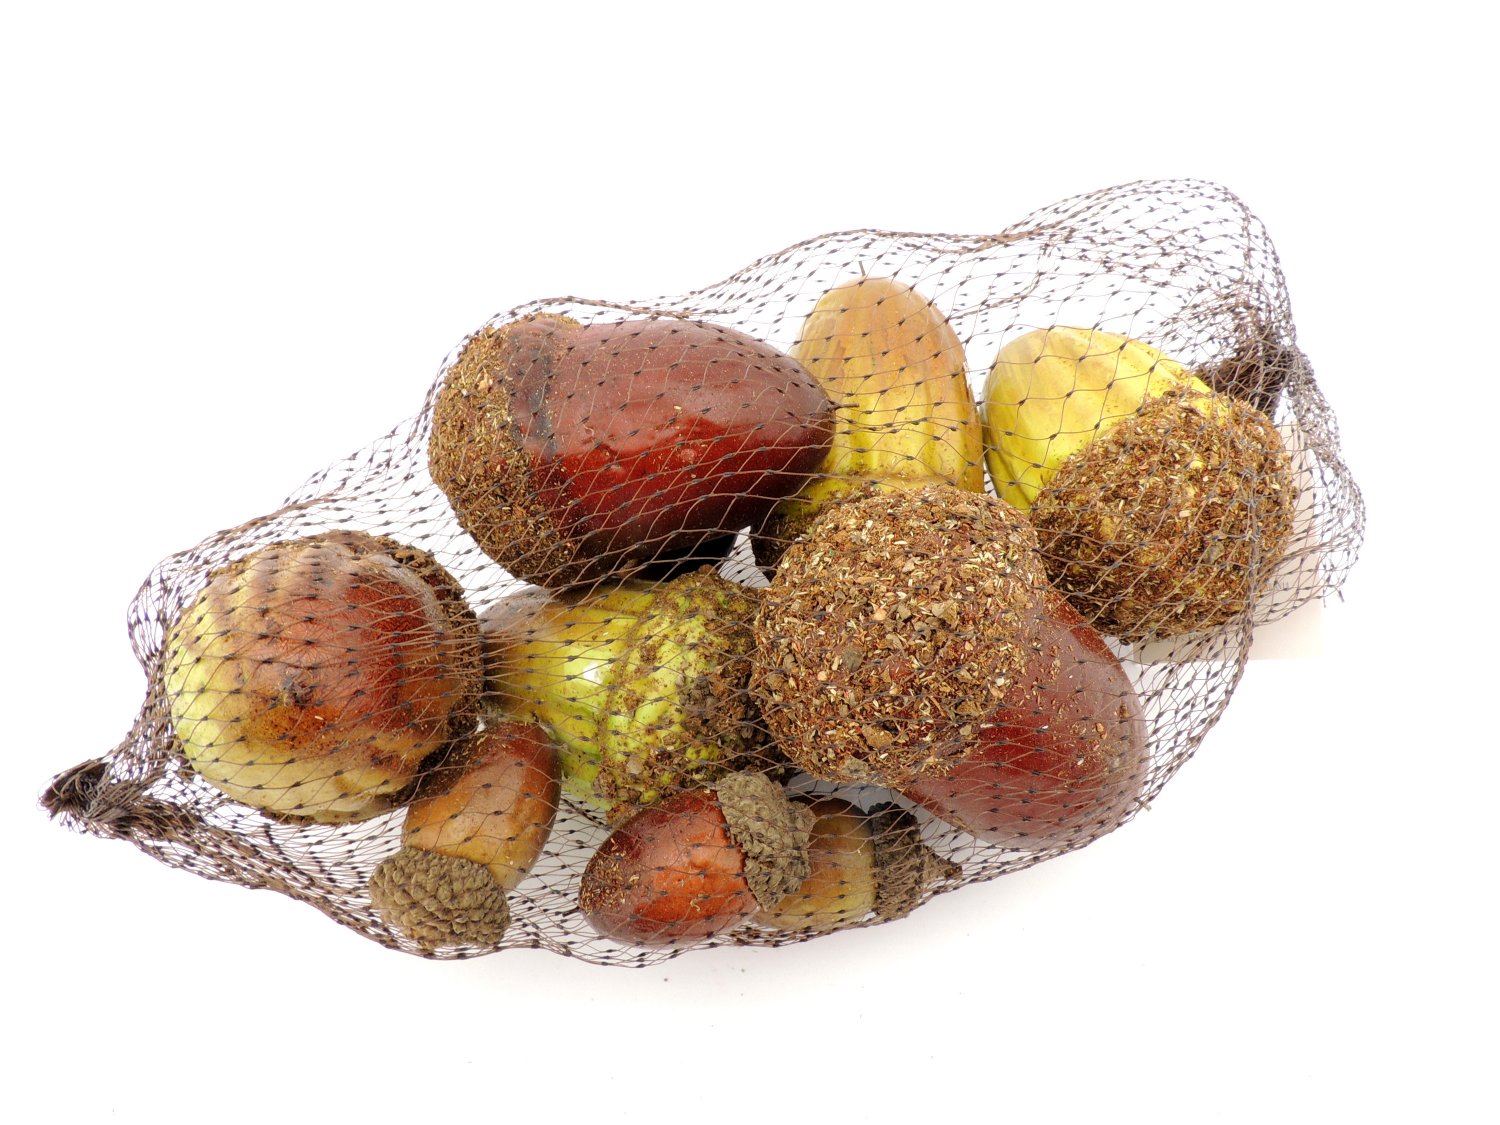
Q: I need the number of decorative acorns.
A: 9